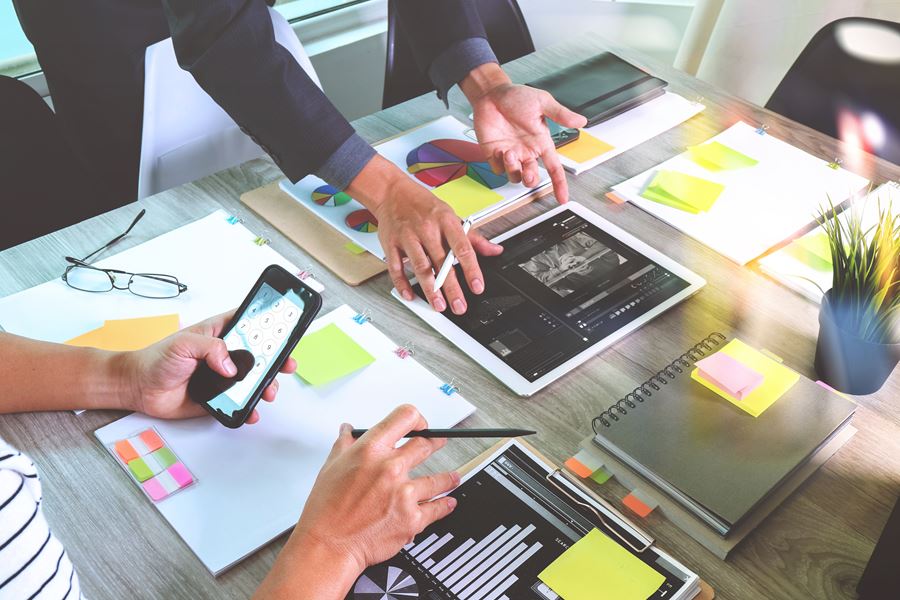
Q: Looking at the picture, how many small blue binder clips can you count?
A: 4